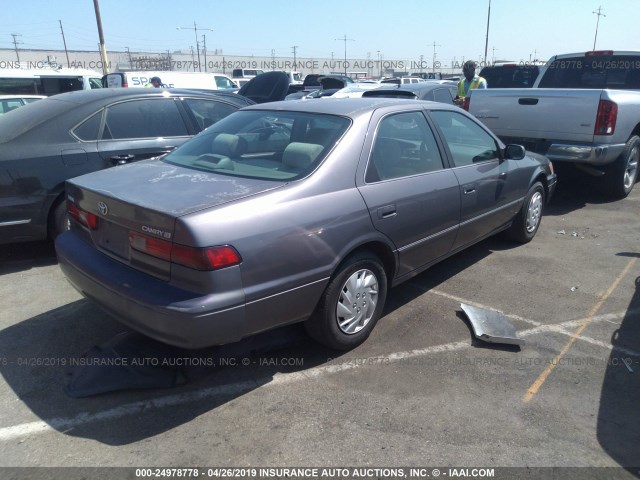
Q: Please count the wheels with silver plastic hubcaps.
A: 2